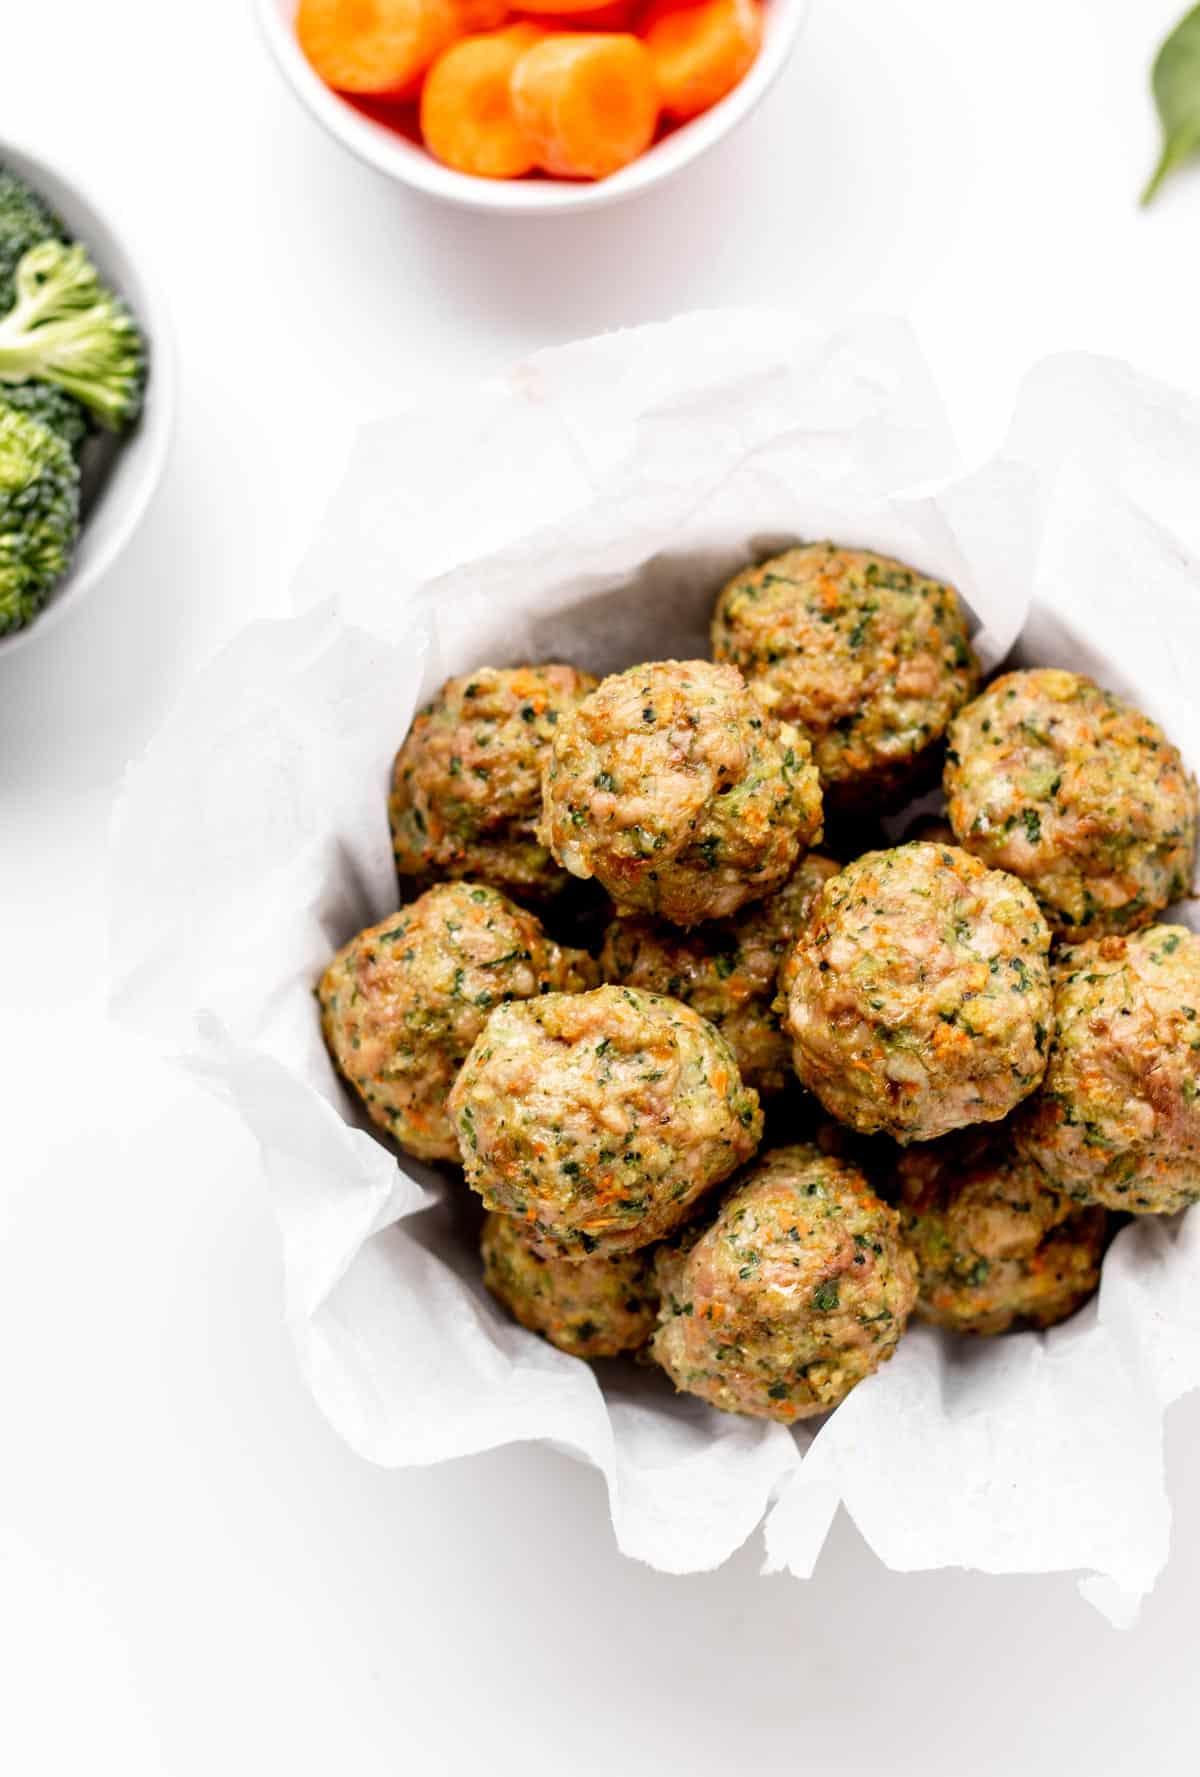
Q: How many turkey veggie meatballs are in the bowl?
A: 12